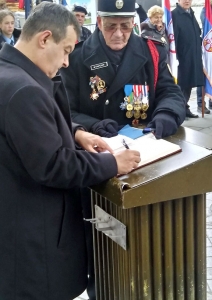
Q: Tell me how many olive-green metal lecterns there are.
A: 1